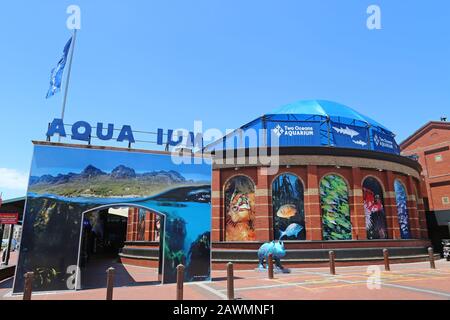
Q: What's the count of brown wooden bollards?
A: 8